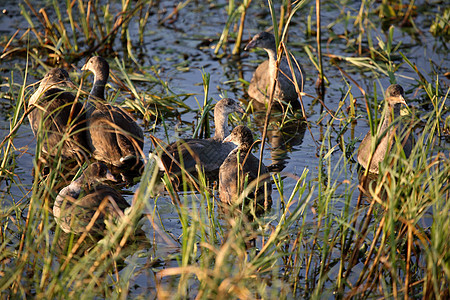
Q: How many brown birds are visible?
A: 7